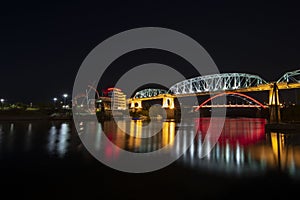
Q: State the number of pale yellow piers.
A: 3